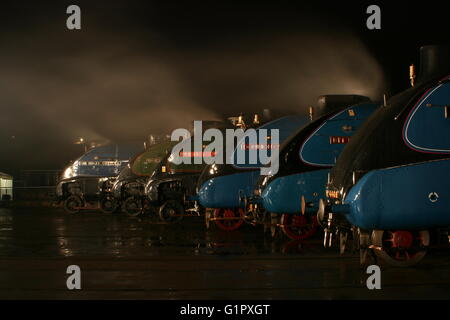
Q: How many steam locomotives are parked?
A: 6